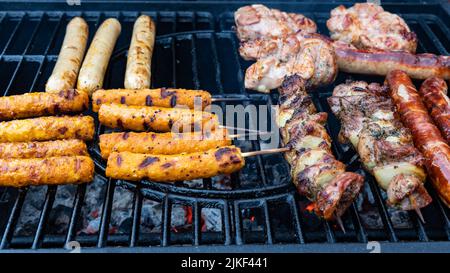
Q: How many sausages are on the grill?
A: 6